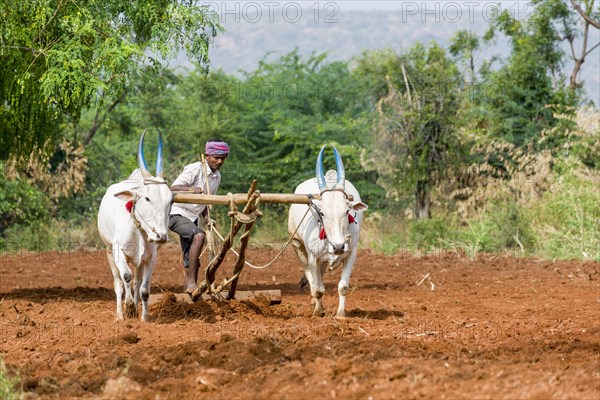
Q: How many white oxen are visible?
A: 2